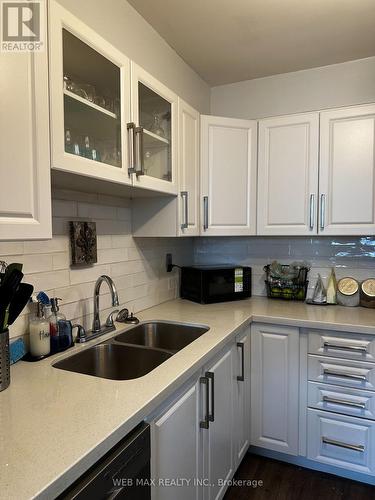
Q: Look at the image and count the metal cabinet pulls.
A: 13